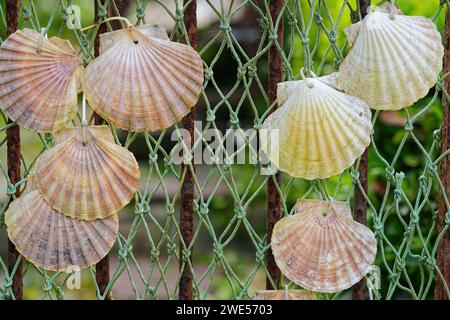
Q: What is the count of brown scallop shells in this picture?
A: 5